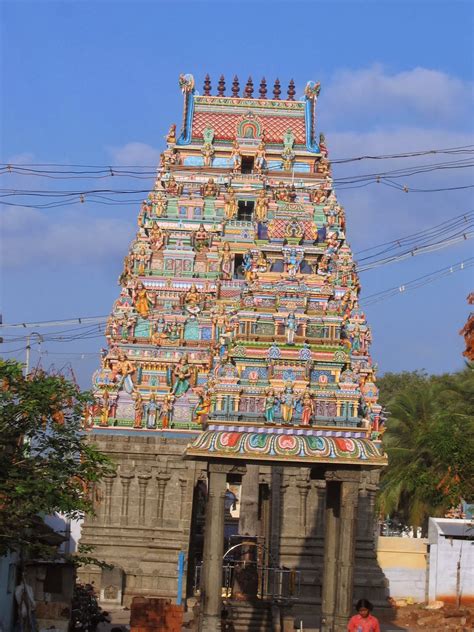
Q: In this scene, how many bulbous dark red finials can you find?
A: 7